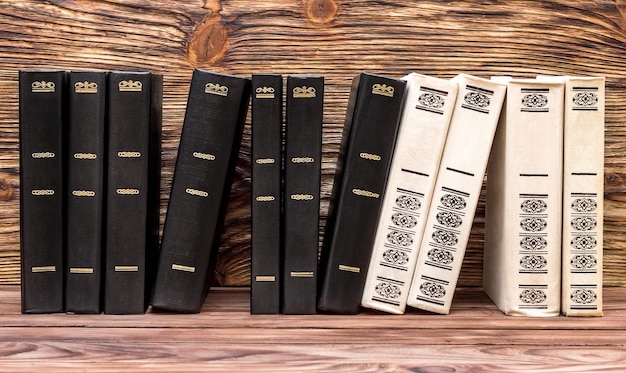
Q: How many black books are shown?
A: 7